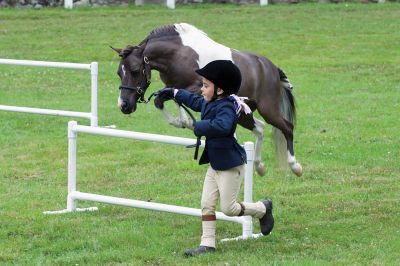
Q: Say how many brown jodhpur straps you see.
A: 2